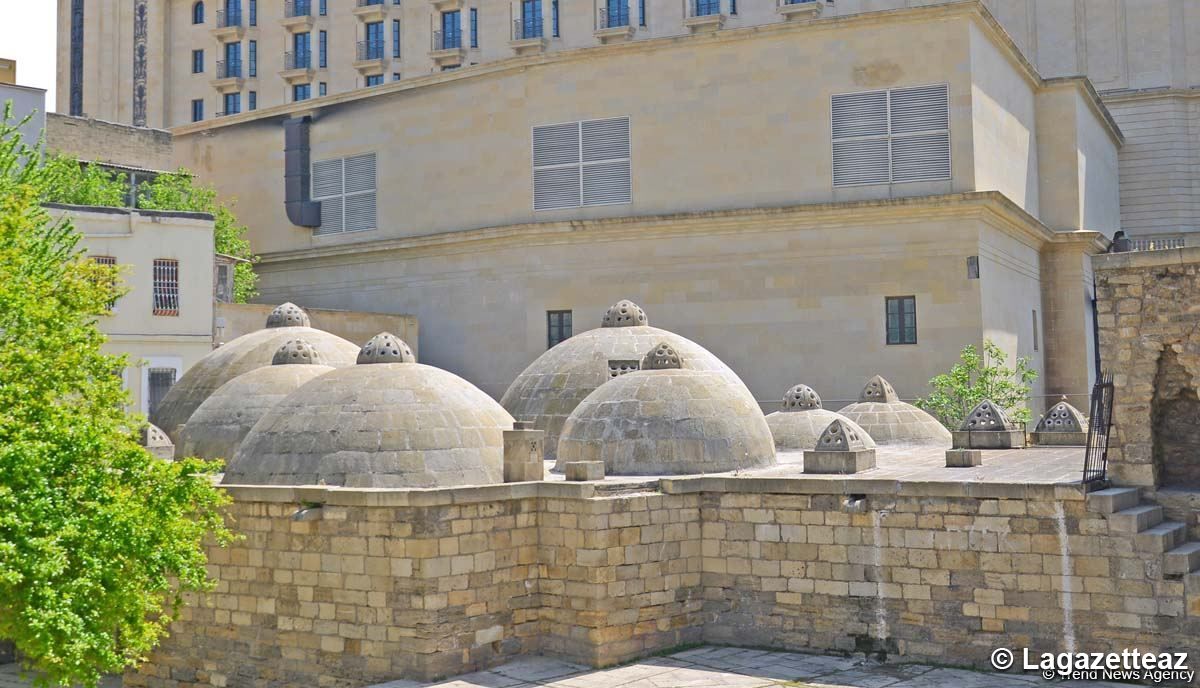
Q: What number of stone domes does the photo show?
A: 7